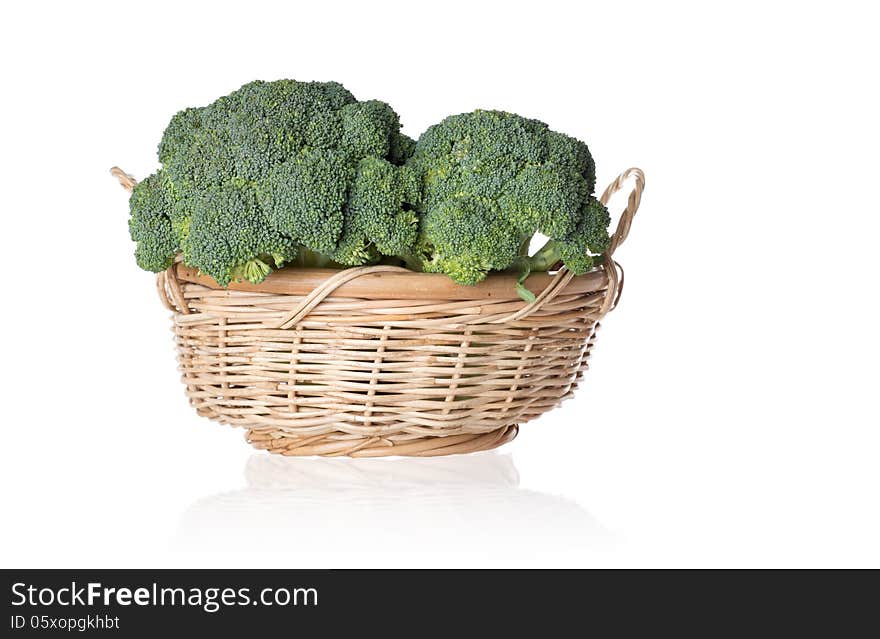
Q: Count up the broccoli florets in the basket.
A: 2